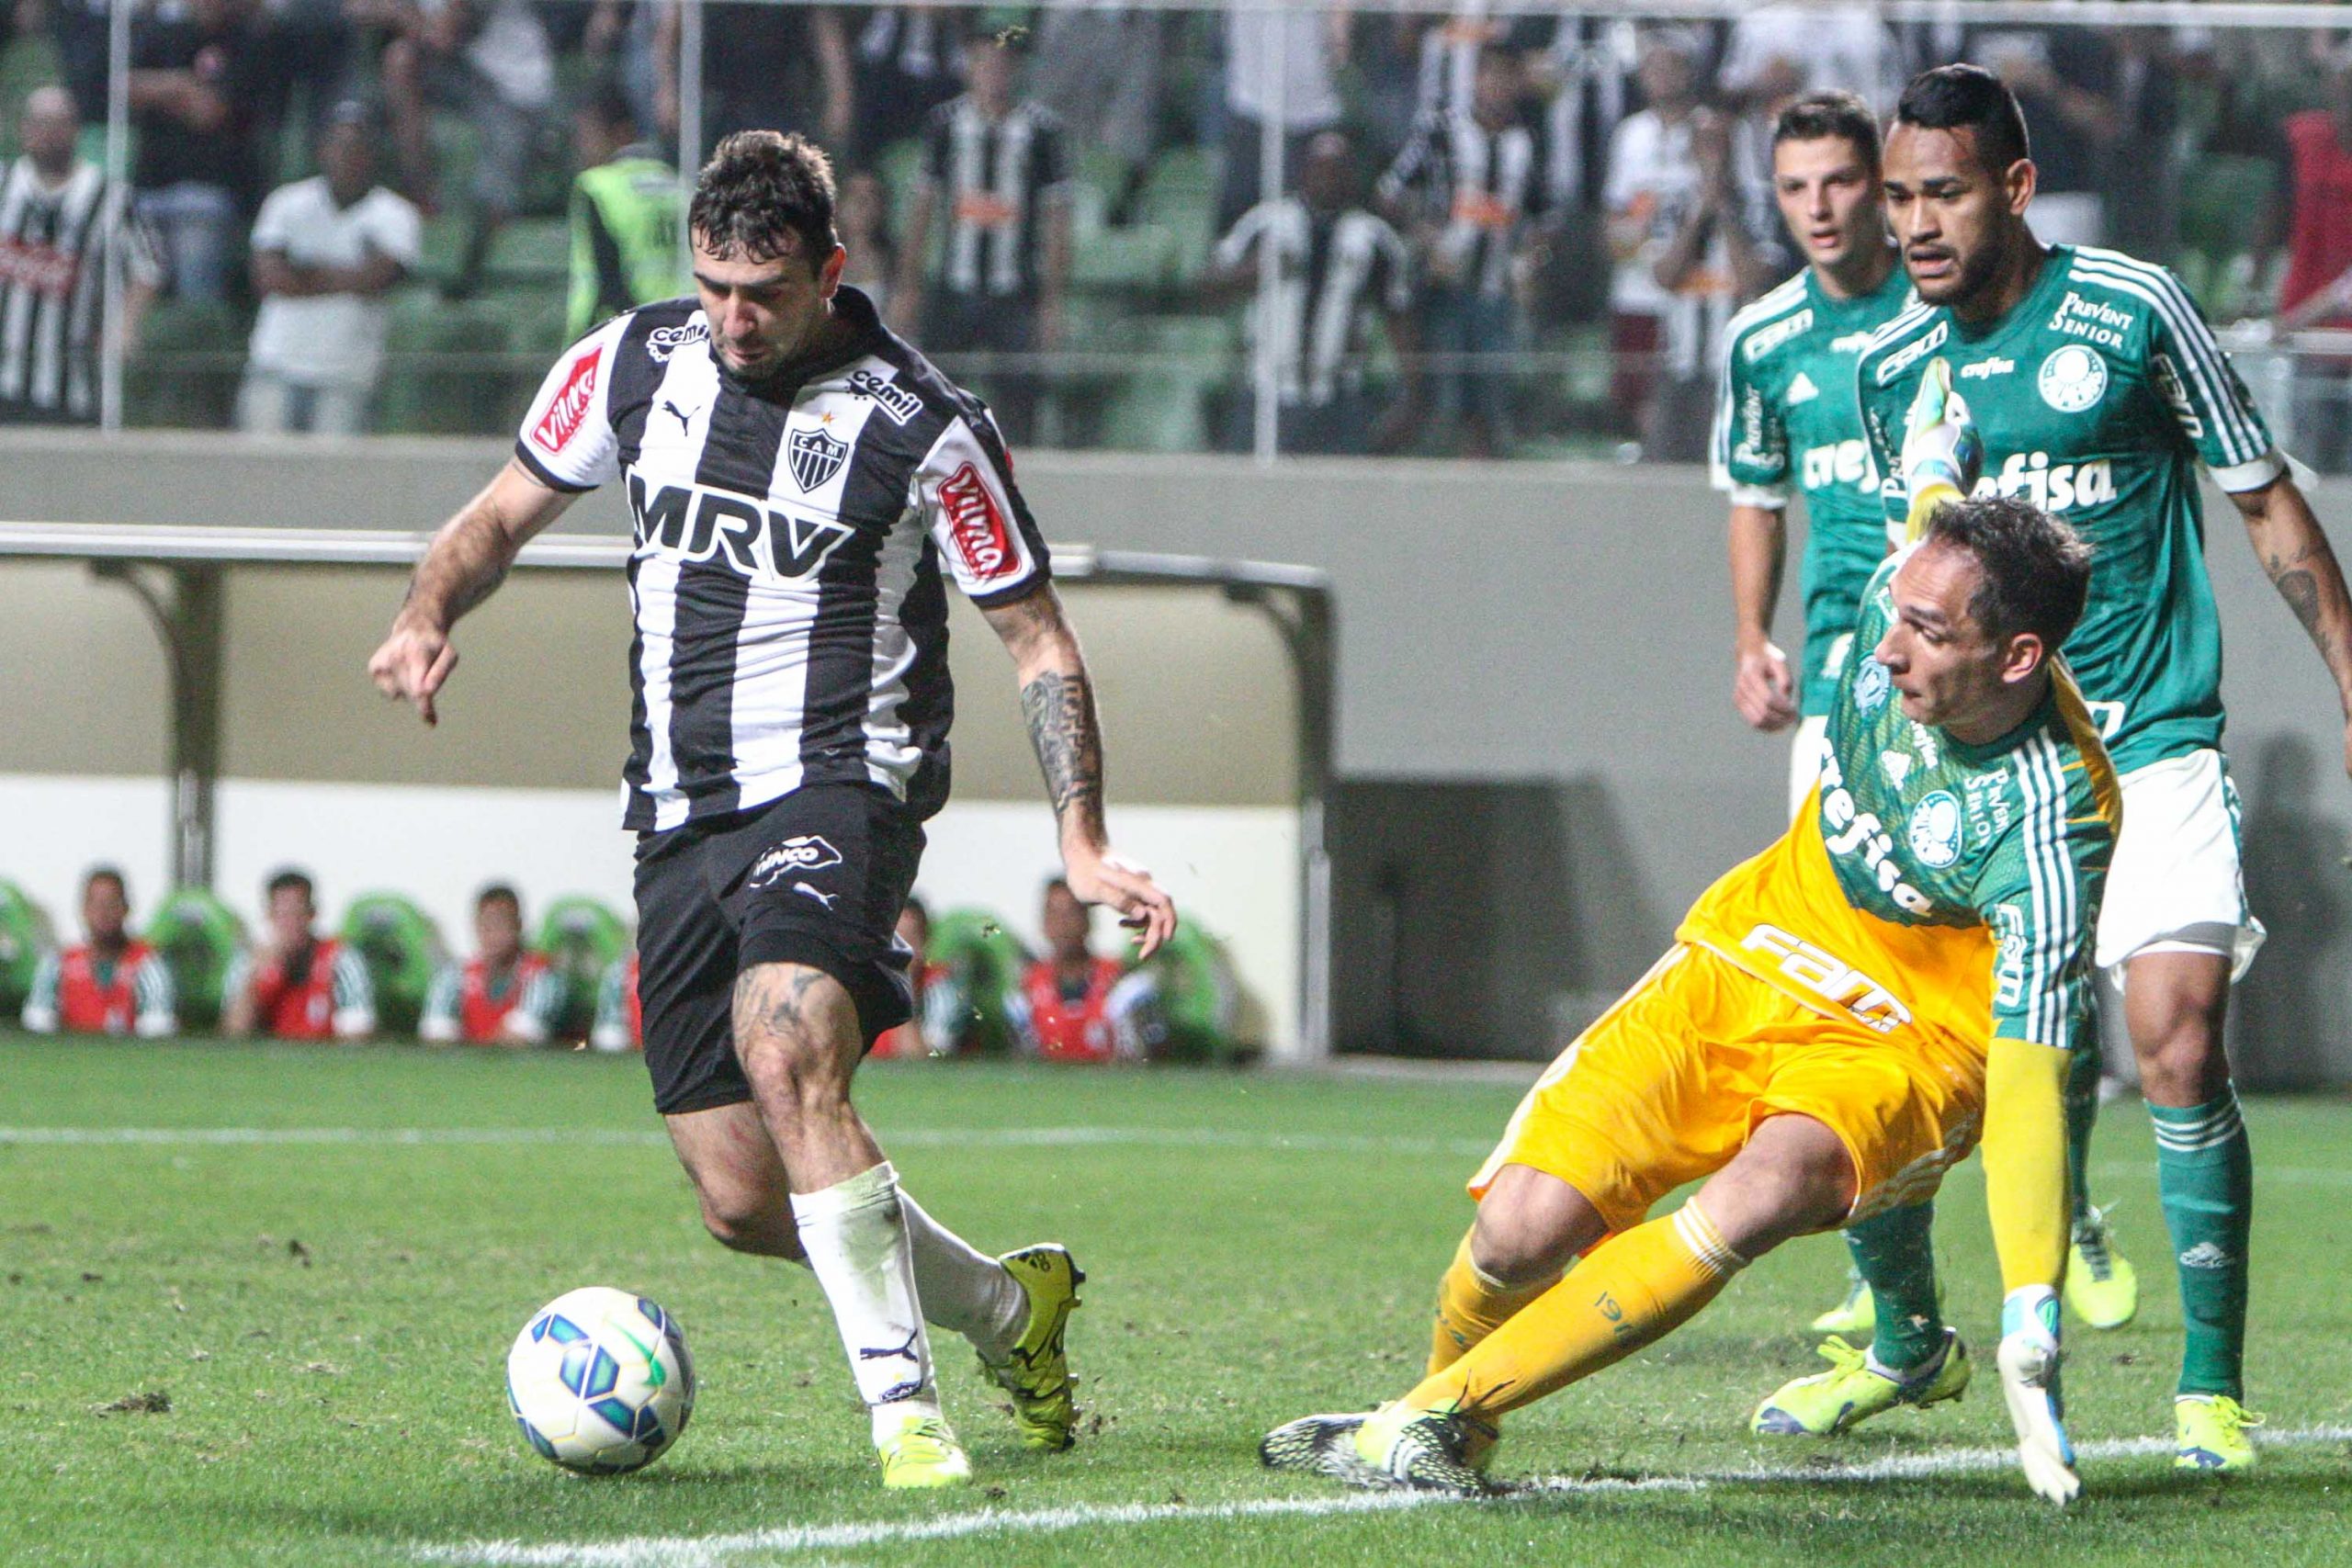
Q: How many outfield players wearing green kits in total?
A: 2